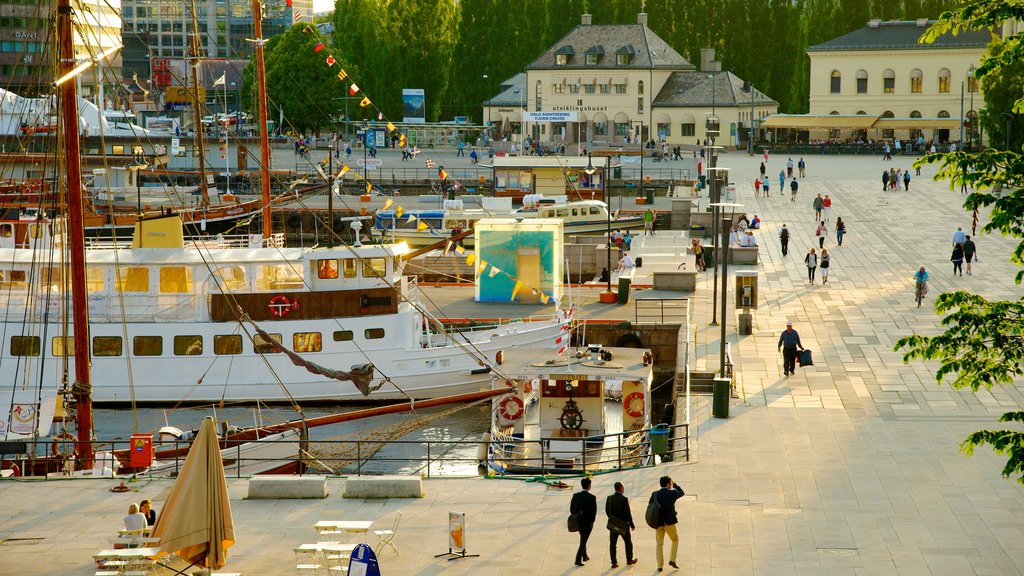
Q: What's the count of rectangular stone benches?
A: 2